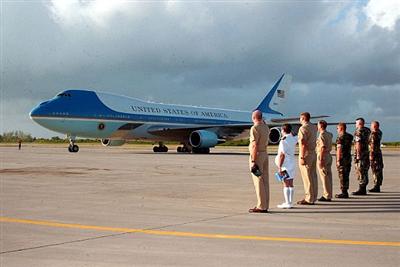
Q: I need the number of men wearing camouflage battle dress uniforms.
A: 3